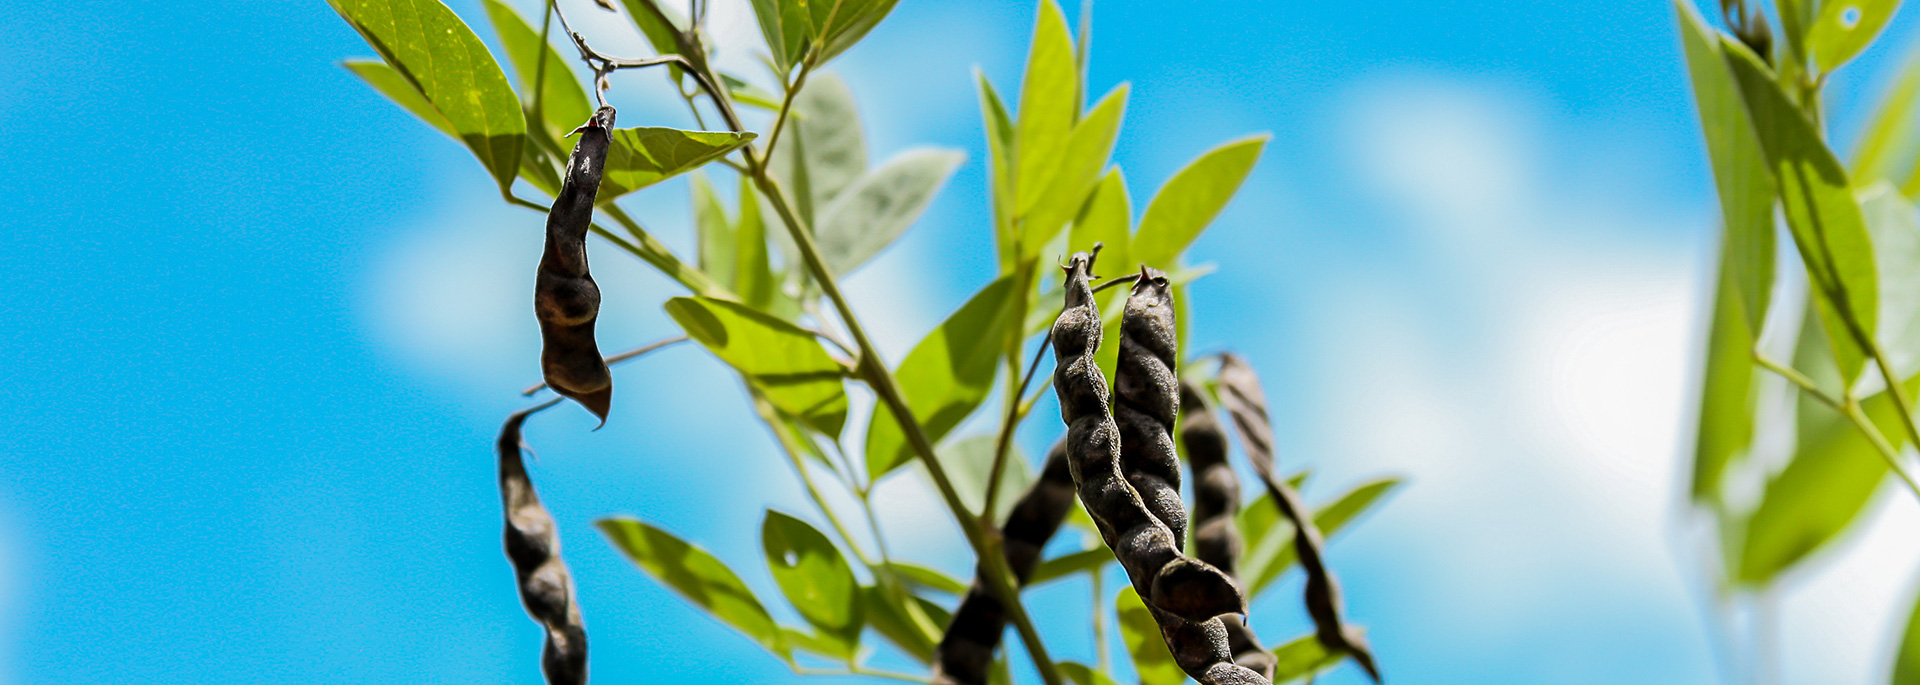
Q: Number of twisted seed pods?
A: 7